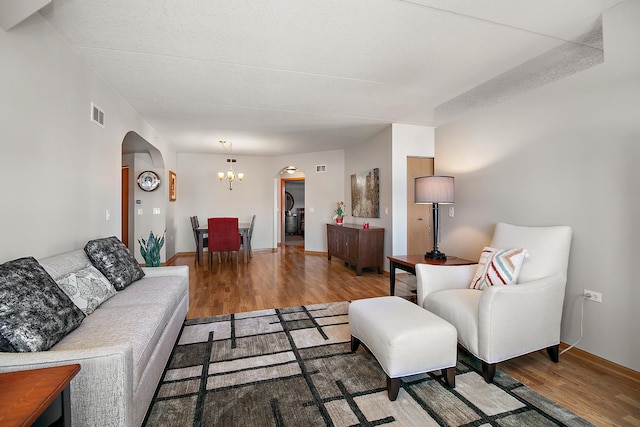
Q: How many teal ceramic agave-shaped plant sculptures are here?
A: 1